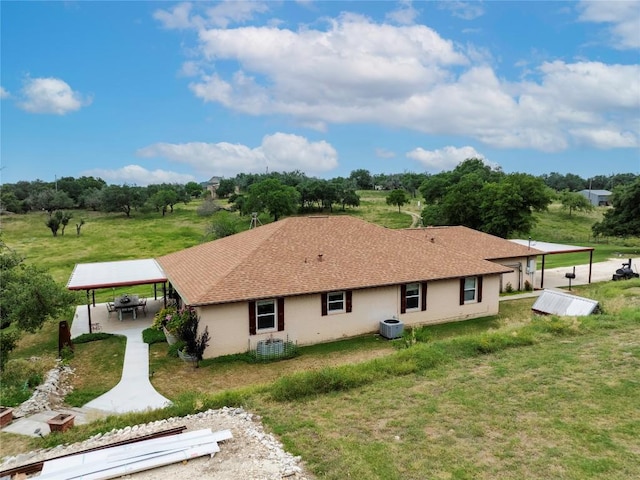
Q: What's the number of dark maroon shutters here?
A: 8